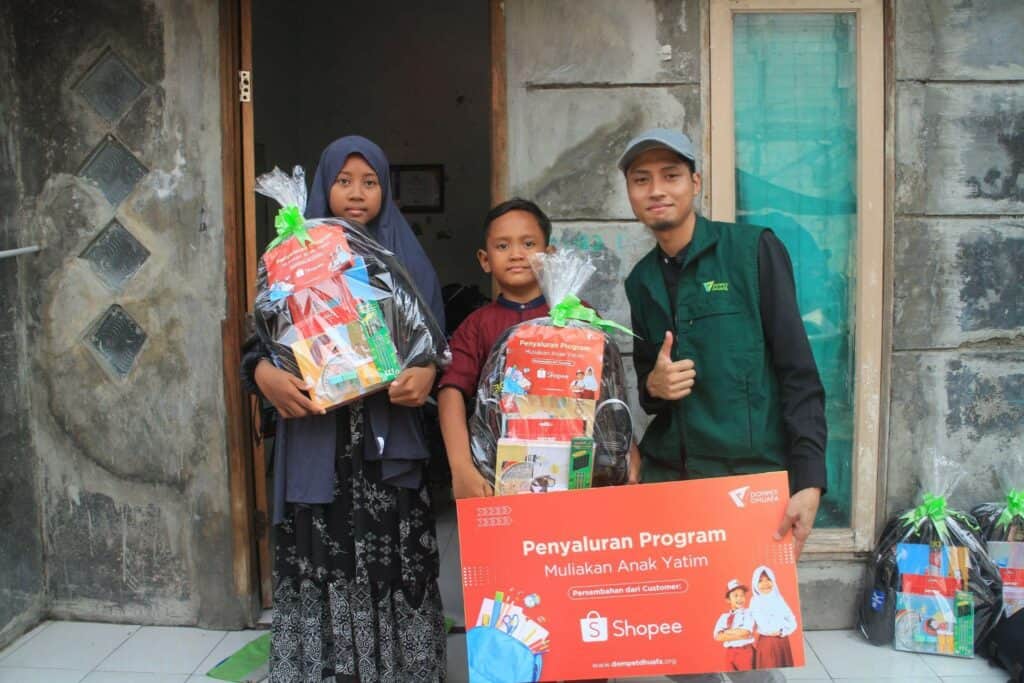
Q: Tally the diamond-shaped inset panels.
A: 4